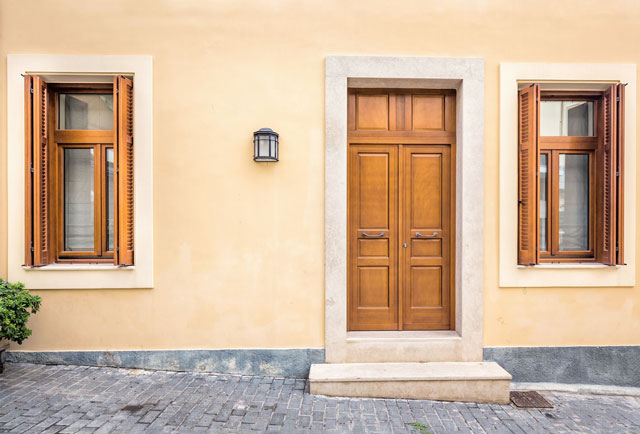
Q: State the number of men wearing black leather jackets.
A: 0